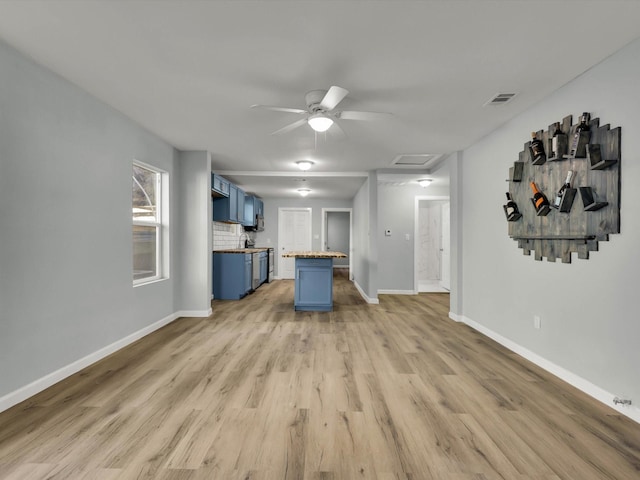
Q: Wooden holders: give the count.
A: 9